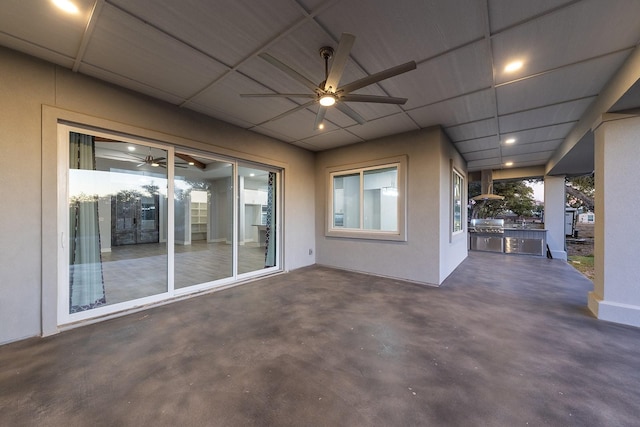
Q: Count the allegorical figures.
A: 0